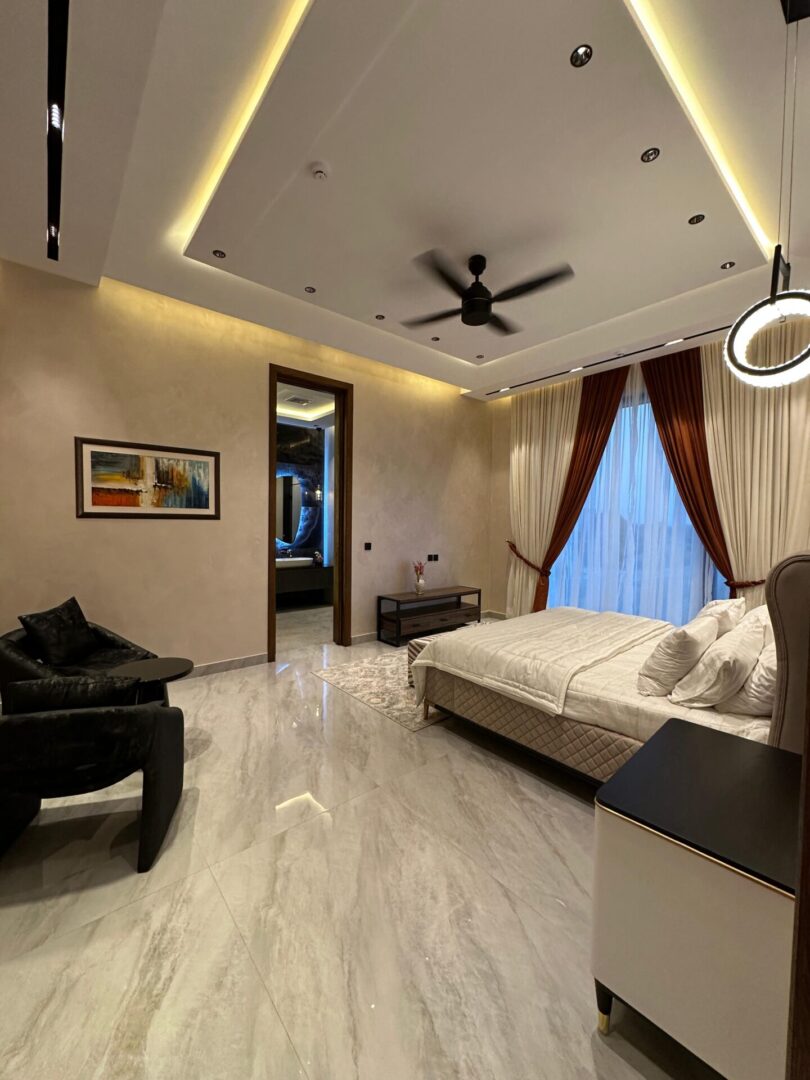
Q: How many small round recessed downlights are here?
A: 9